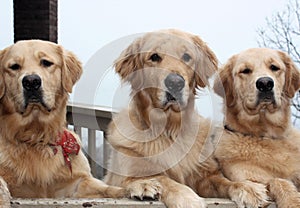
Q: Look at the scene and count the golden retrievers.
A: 3